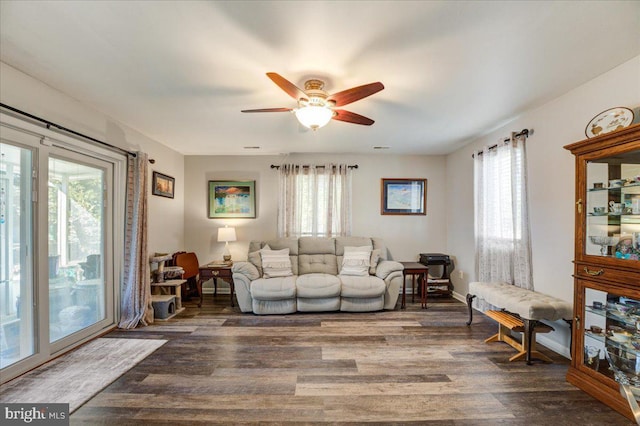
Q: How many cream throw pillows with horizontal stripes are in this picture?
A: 2